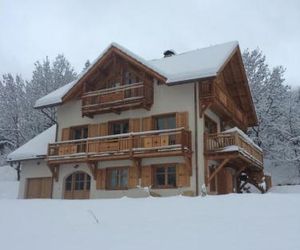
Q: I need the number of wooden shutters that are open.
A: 10